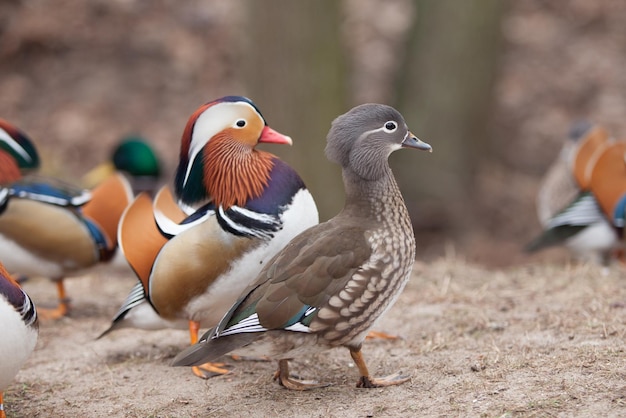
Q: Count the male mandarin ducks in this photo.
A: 4